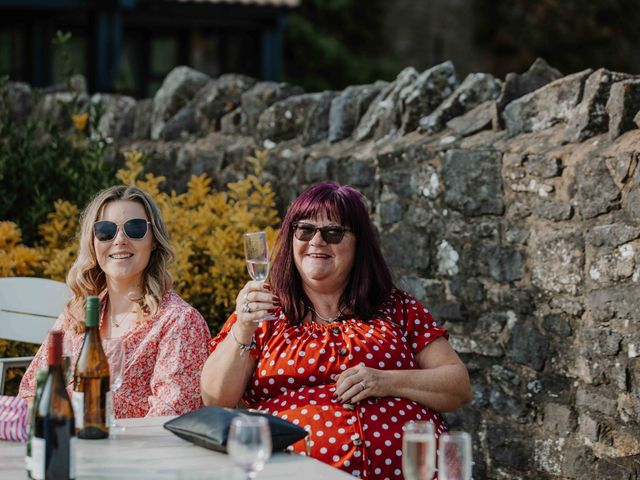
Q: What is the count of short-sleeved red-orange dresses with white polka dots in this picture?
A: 1